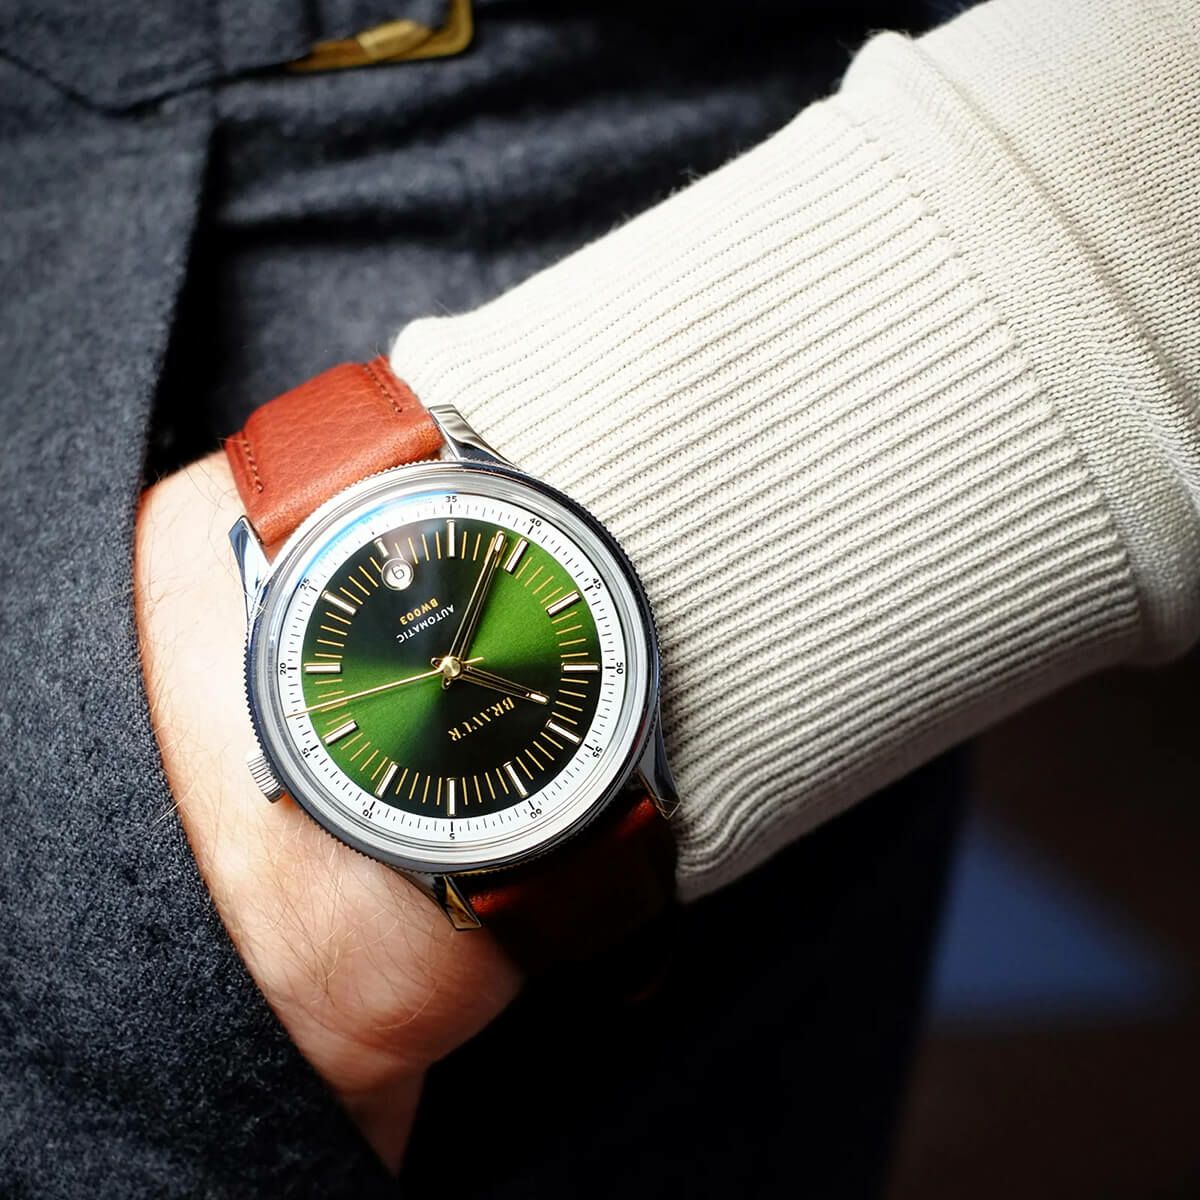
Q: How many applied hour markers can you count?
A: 12